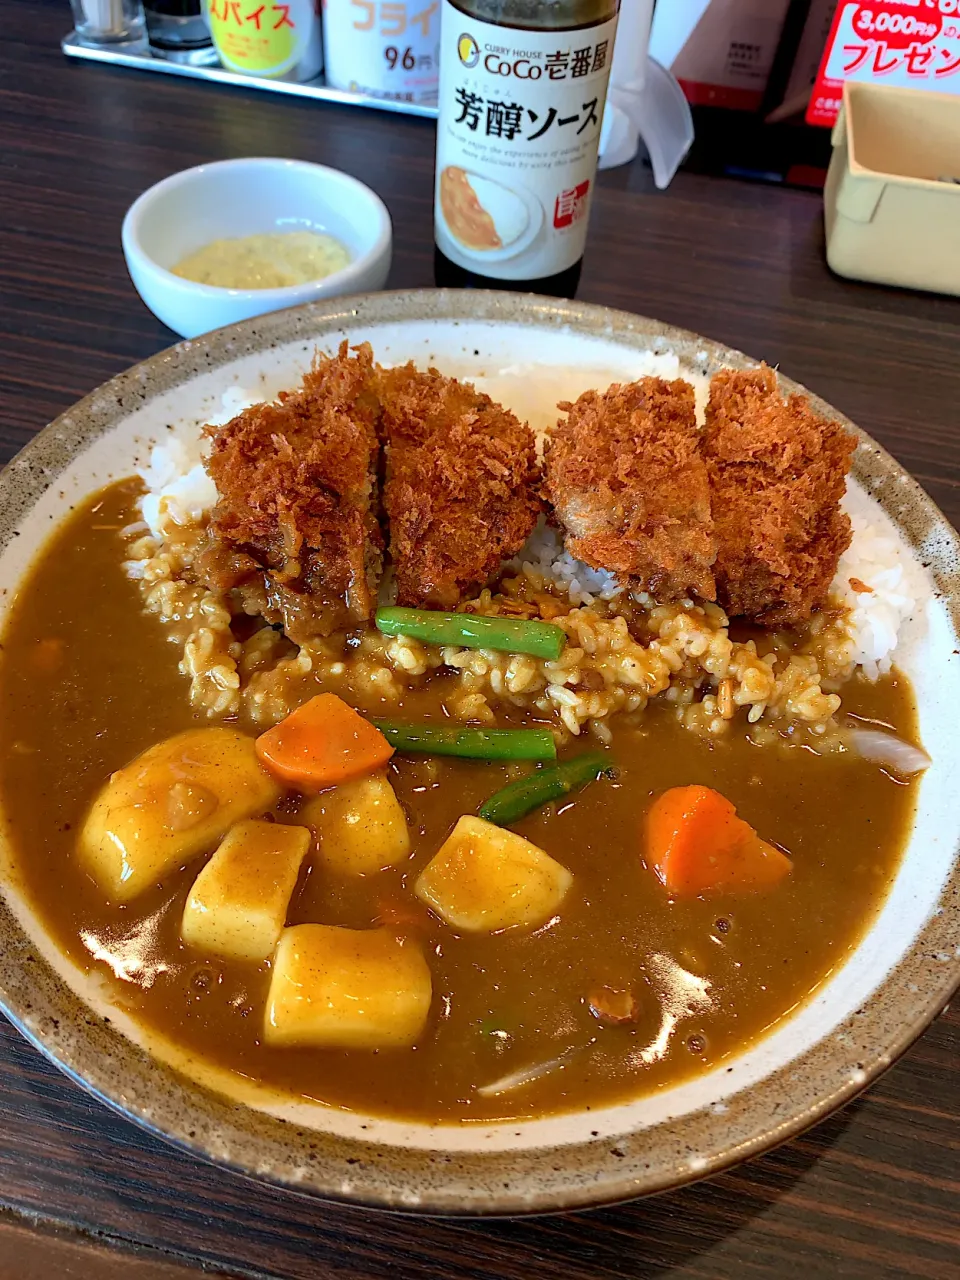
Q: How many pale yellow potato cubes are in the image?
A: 5